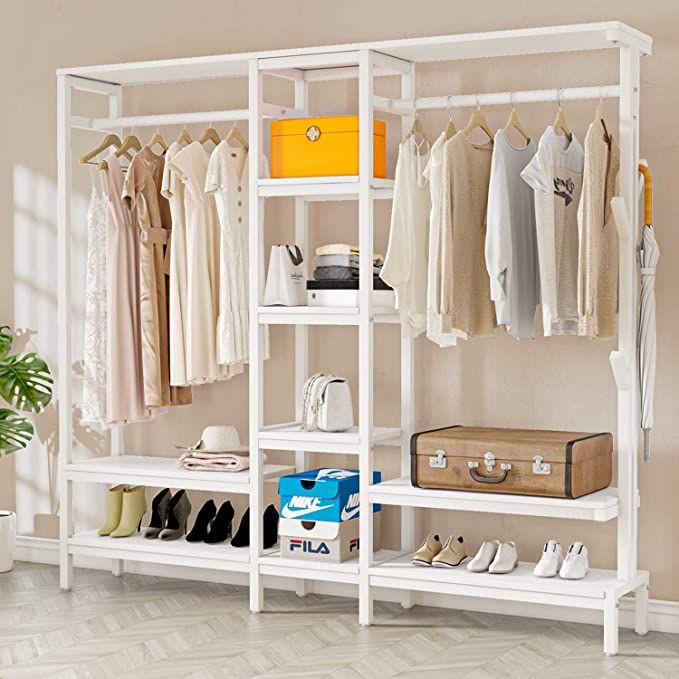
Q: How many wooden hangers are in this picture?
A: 12